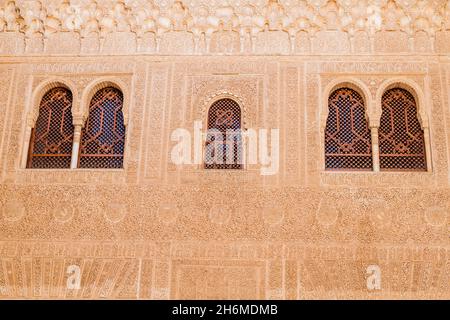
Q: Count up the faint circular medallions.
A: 9